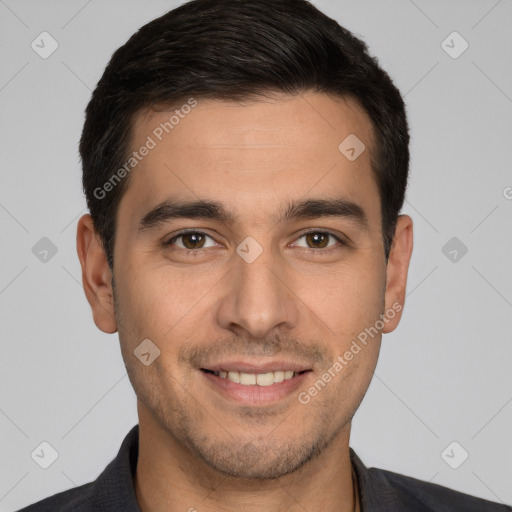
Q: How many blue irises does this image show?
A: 0